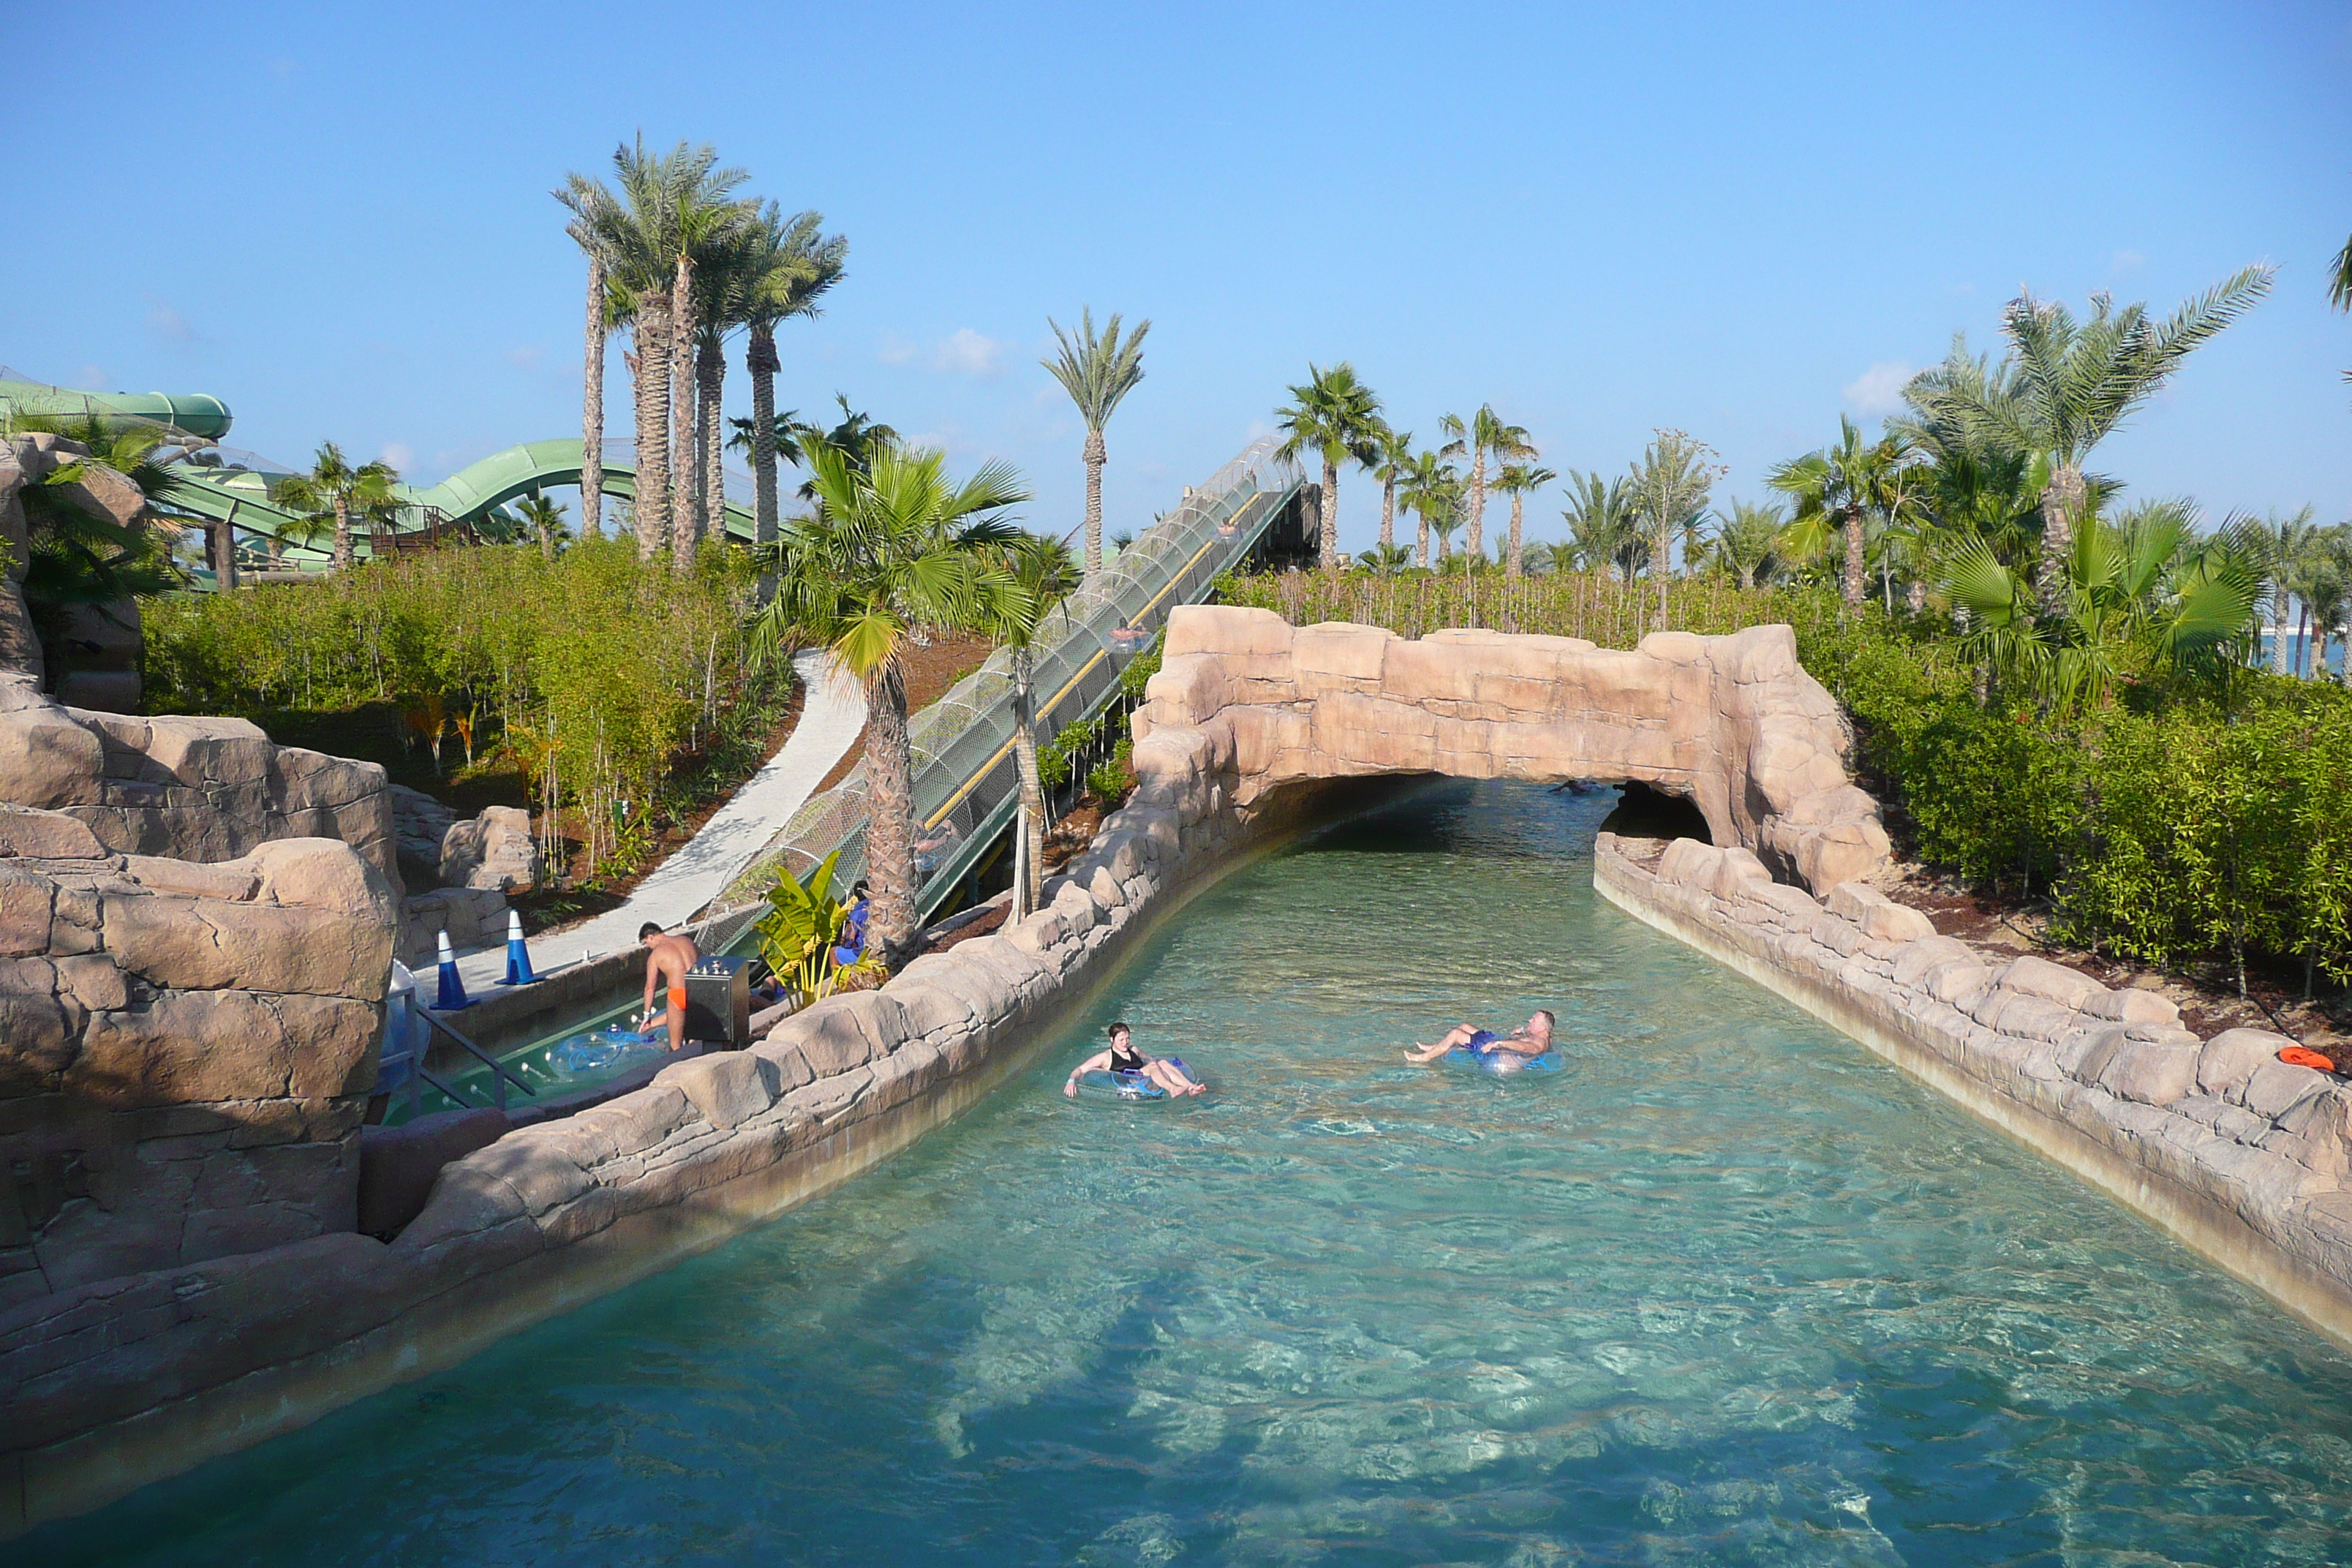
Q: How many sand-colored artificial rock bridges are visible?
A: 1